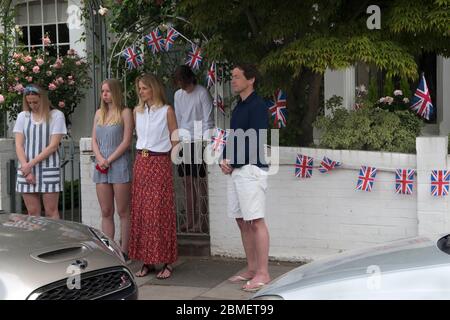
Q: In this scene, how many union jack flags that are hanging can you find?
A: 14